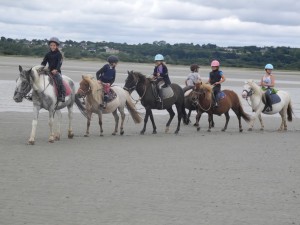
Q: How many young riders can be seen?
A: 6